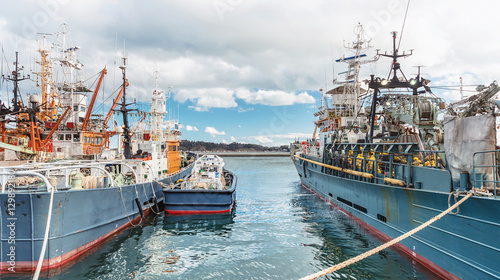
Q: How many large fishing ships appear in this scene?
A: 2